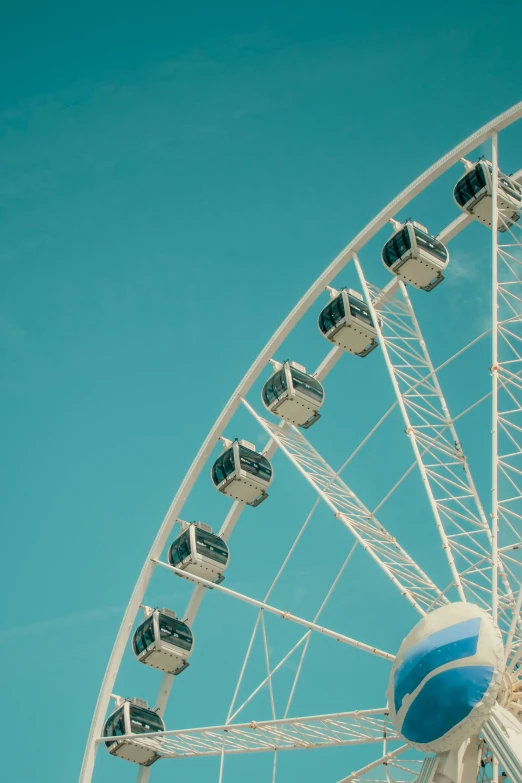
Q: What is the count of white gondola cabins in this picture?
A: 8